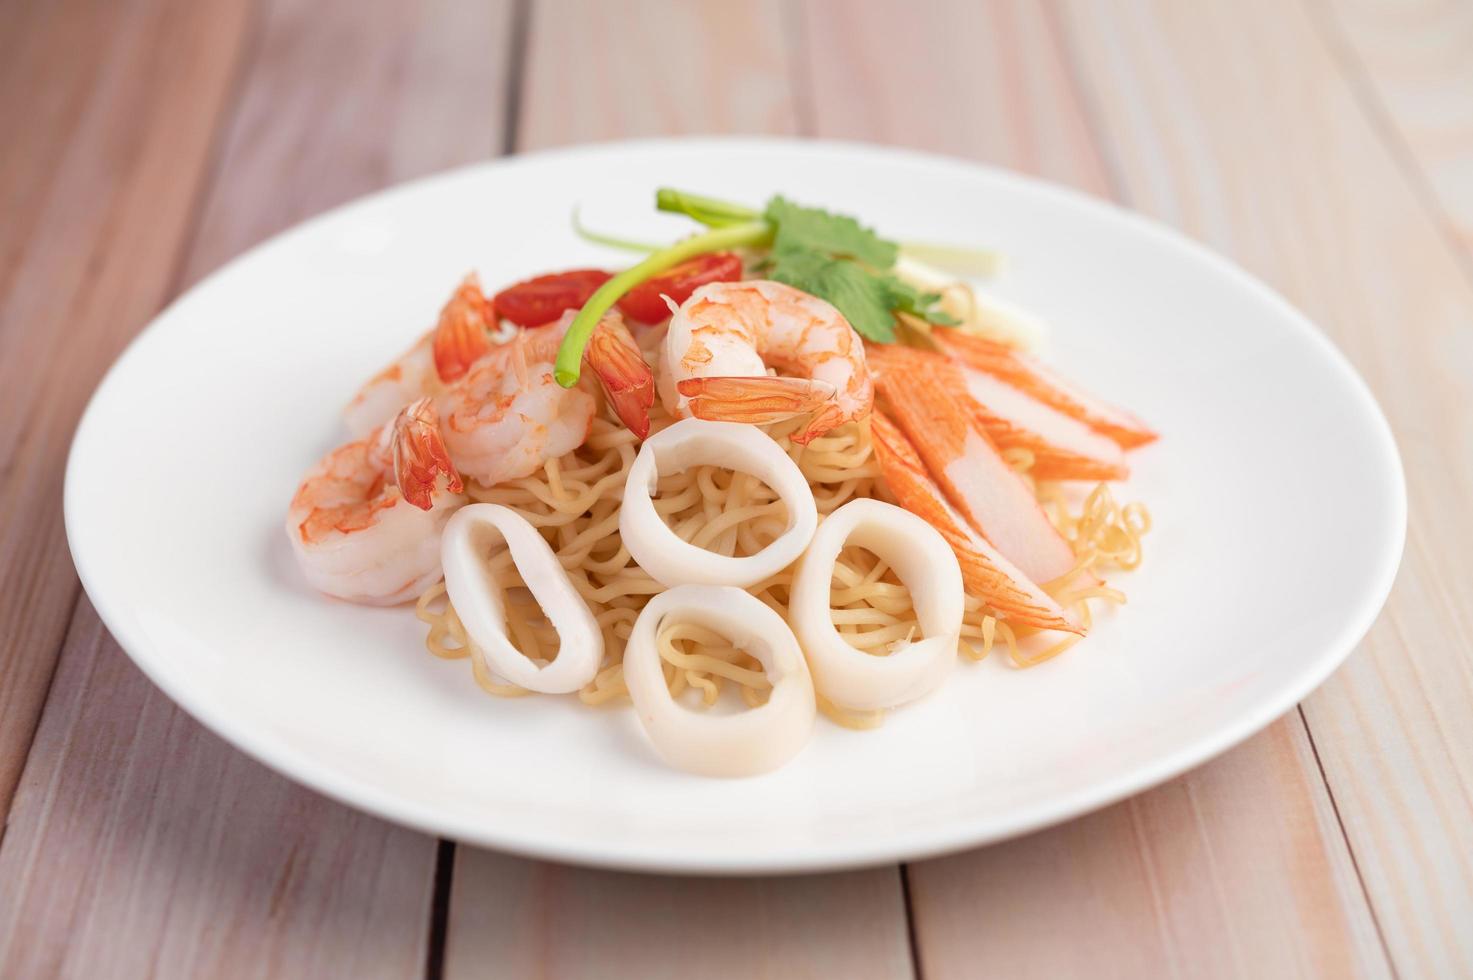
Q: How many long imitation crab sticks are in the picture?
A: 4